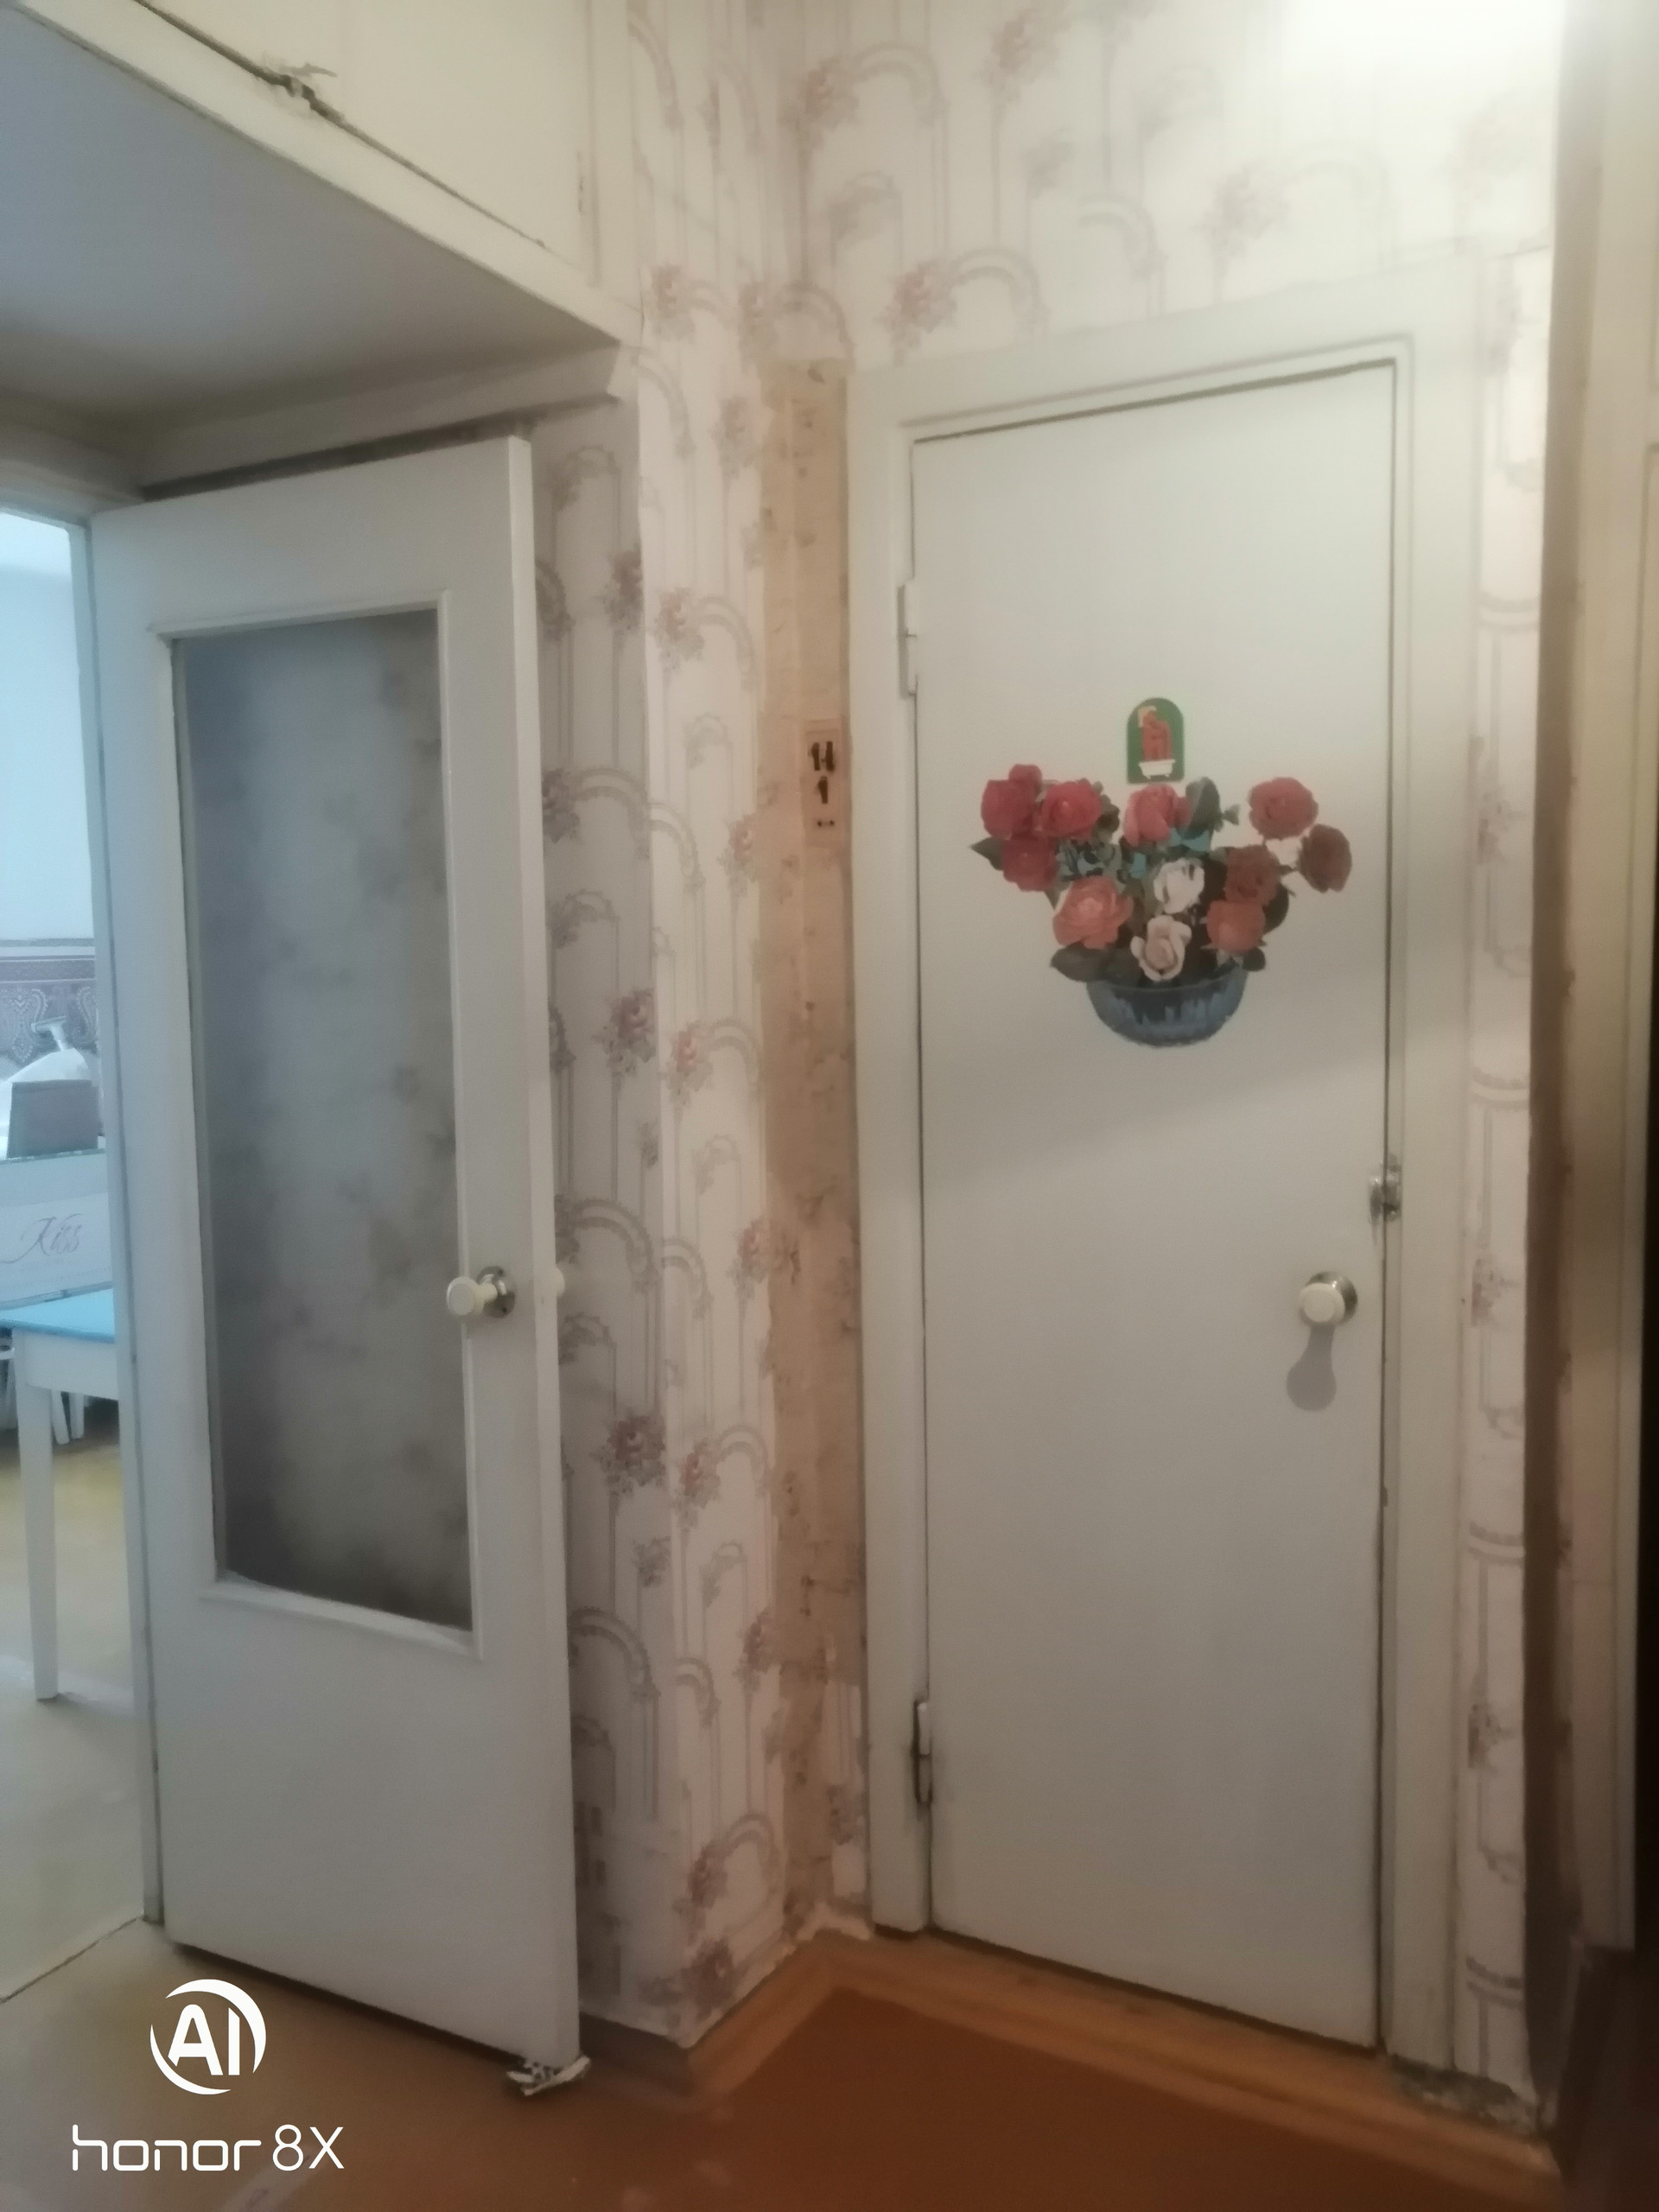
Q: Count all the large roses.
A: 11